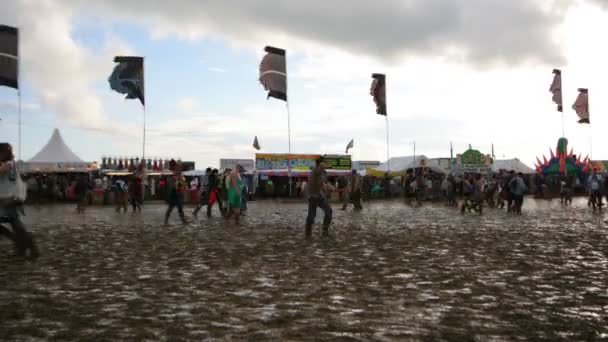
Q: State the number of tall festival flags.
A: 6